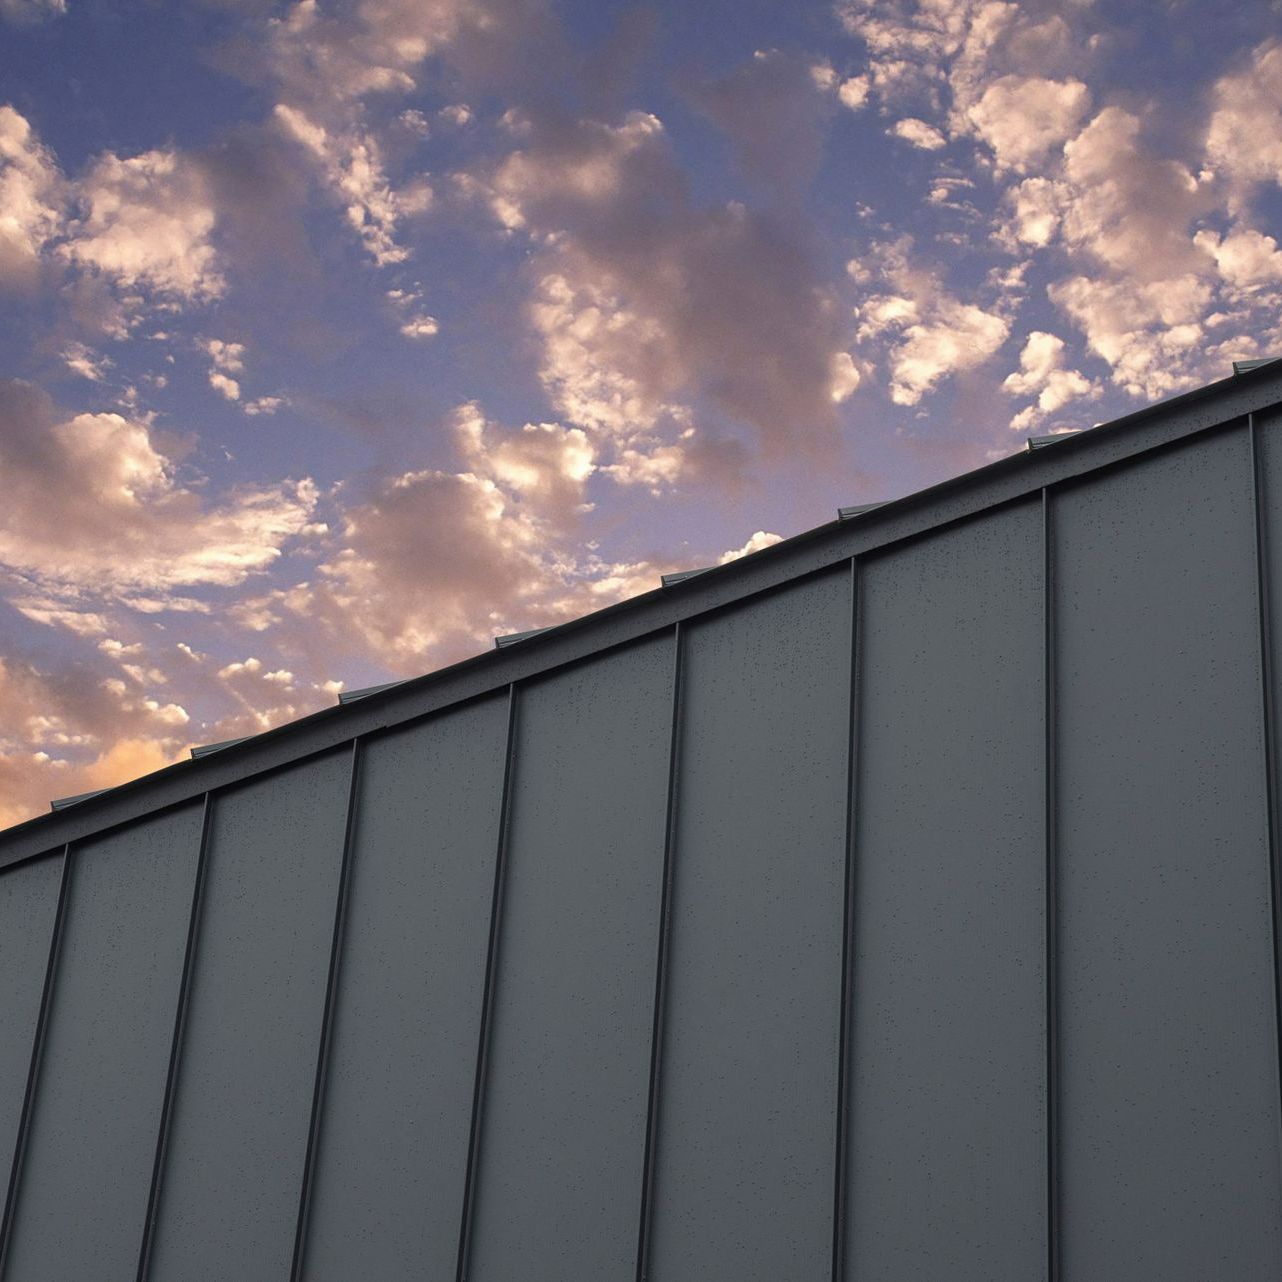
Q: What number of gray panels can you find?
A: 9